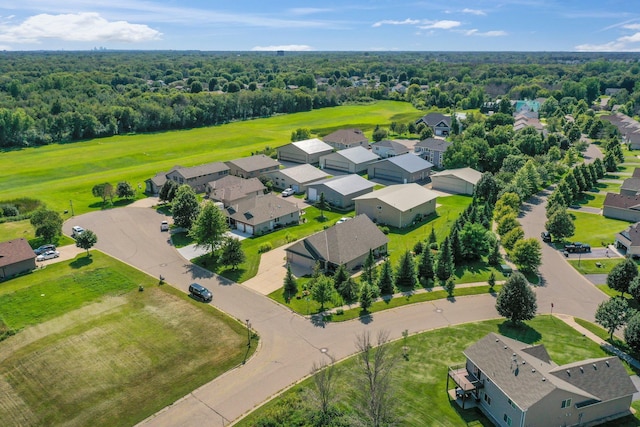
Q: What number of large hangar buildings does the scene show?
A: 7